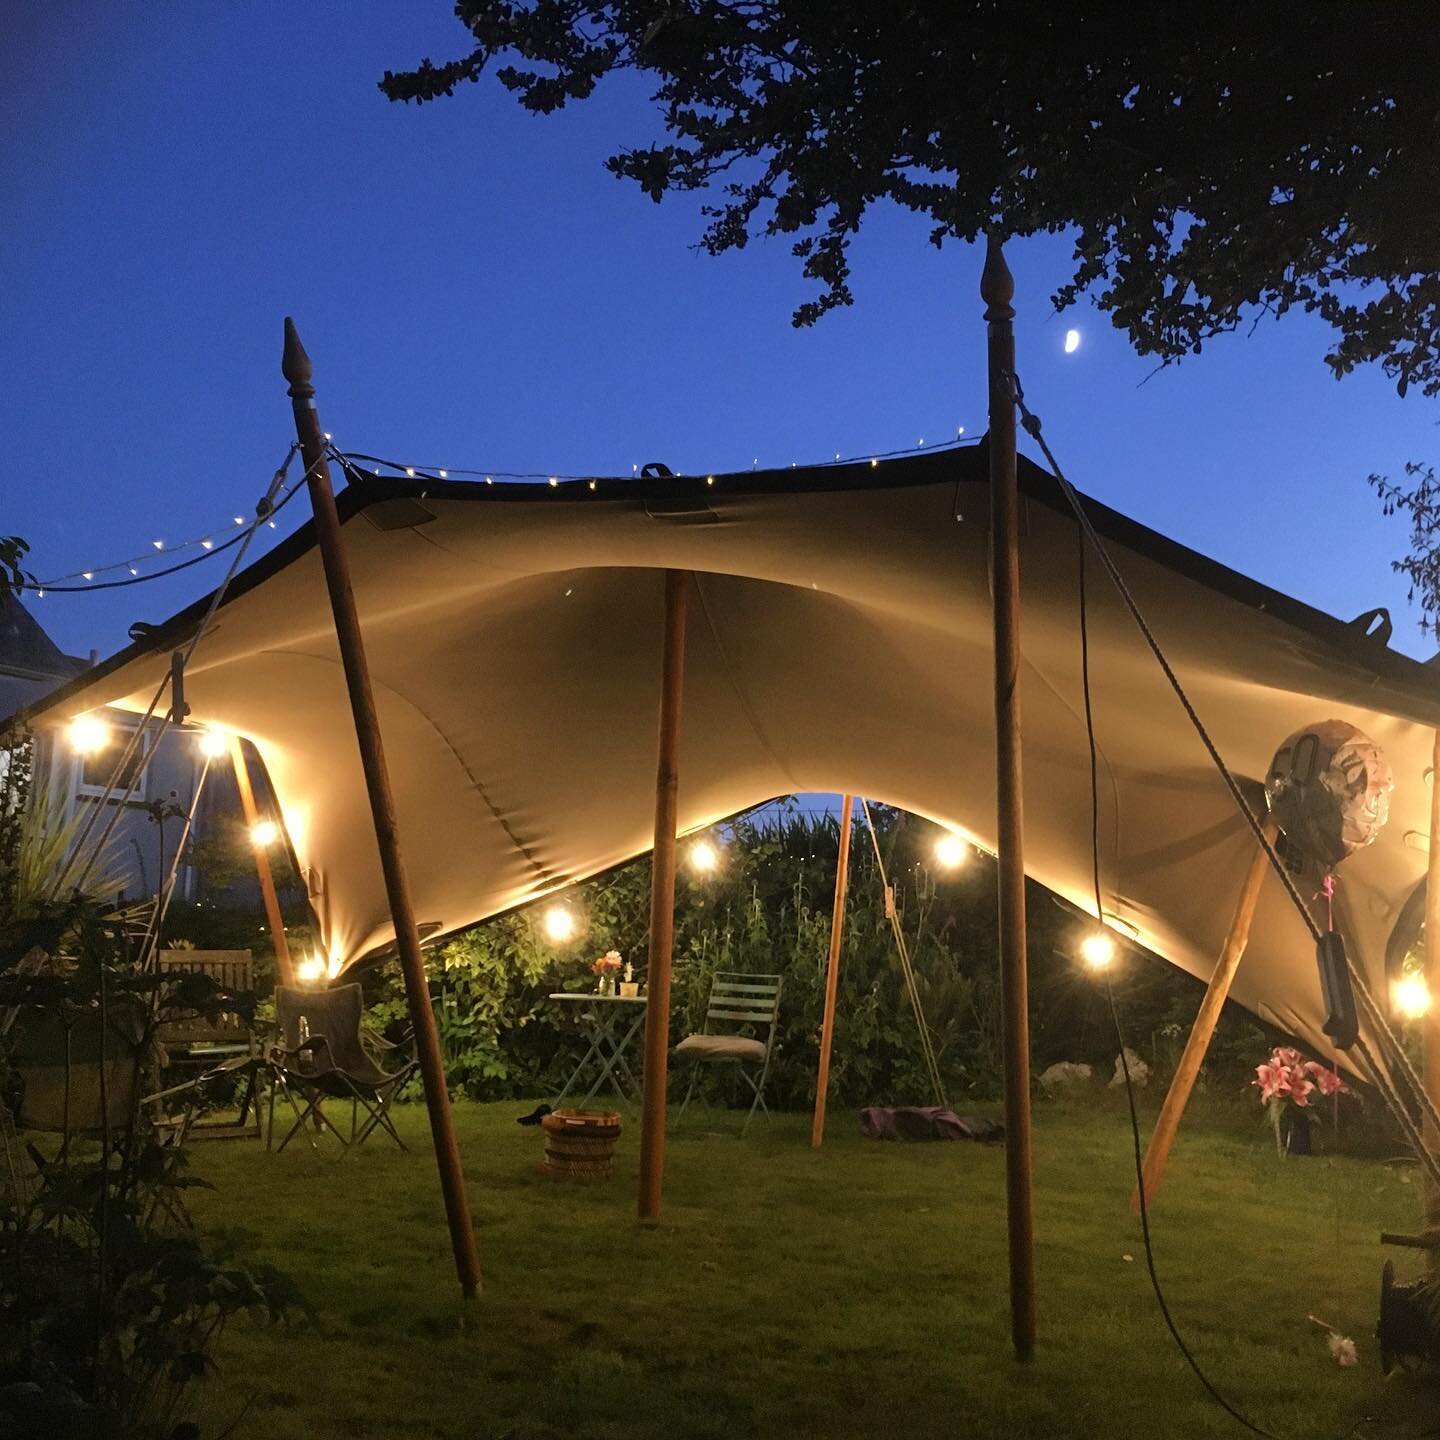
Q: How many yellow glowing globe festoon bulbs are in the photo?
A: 9